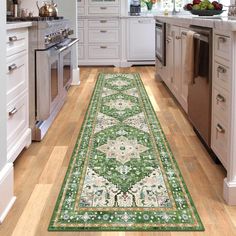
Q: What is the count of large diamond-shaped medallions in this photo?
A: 3